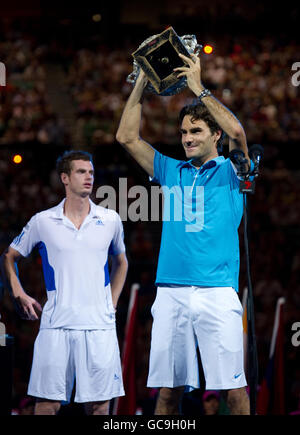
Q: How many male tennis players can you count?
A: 2